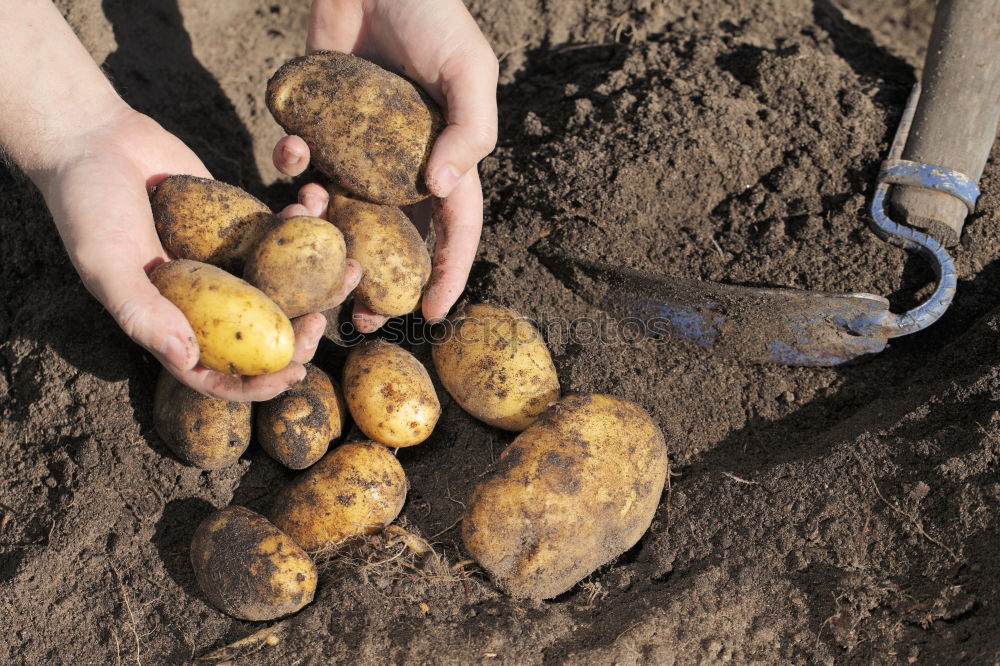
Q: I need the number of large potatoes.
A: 2